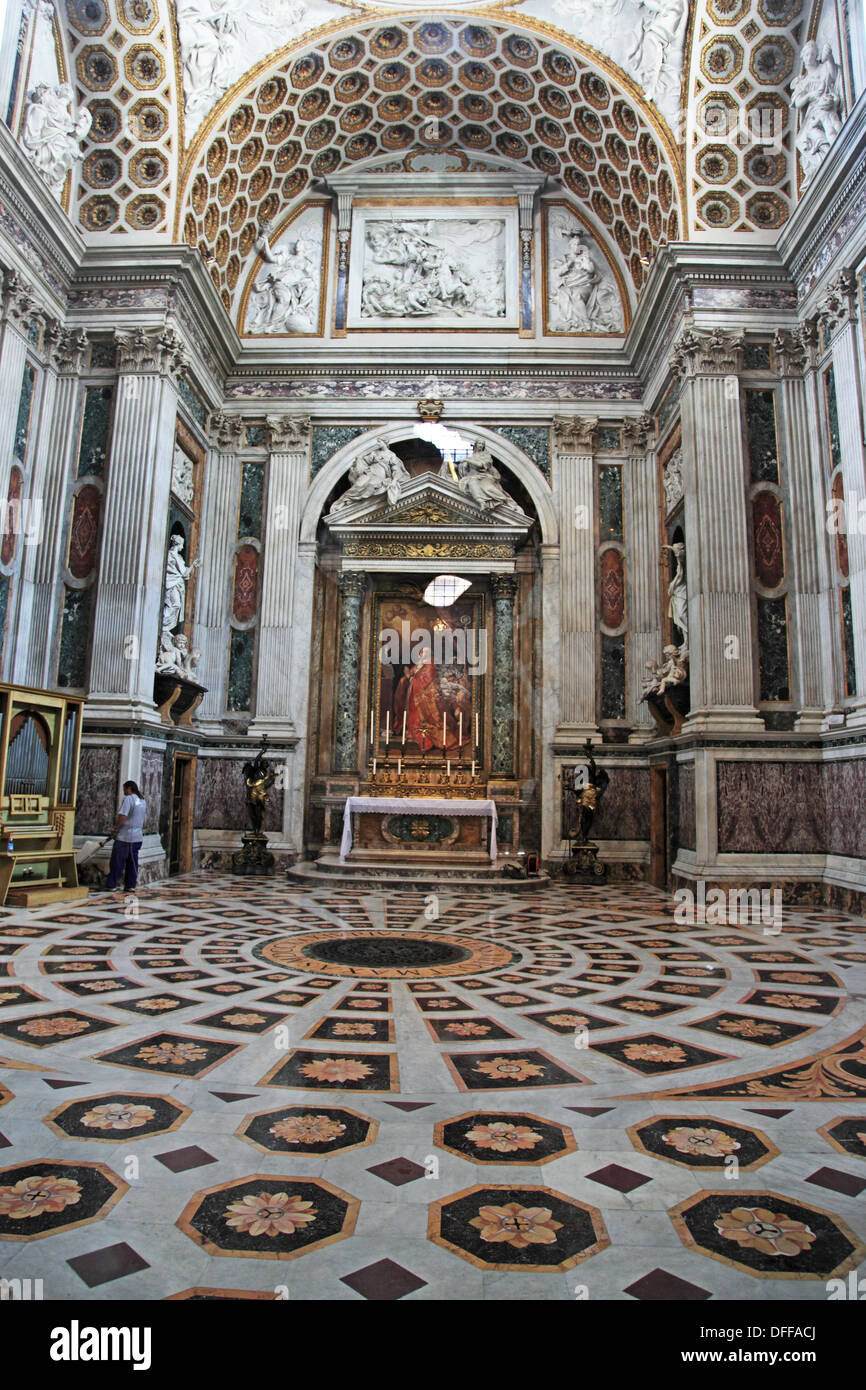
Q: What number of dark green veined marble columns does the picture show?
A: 2